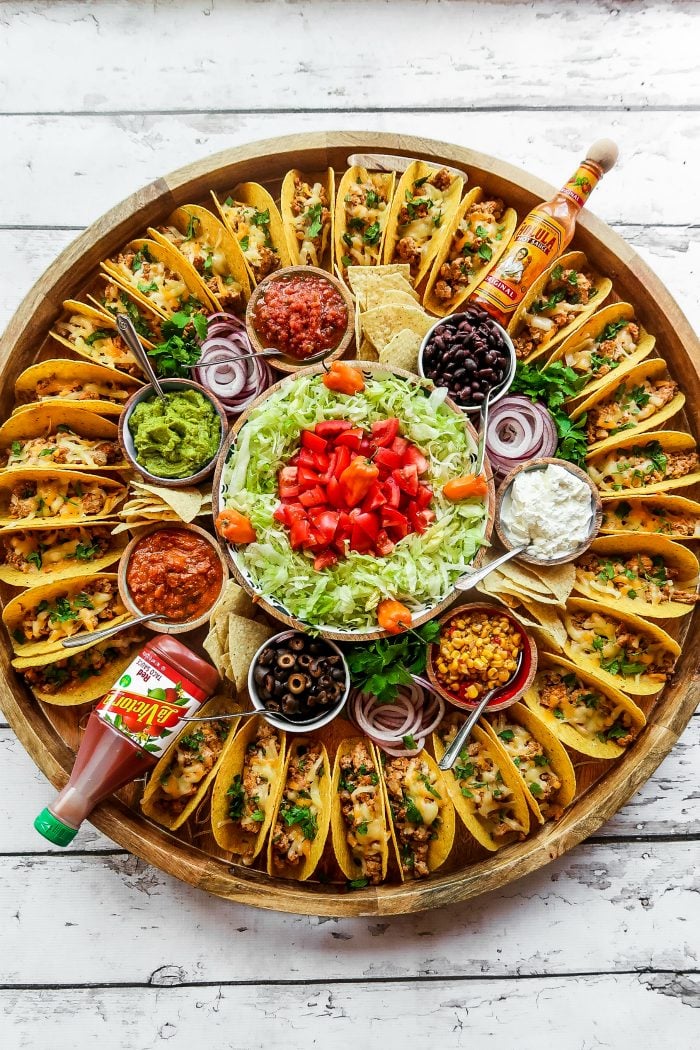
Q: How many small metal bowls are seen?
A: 2